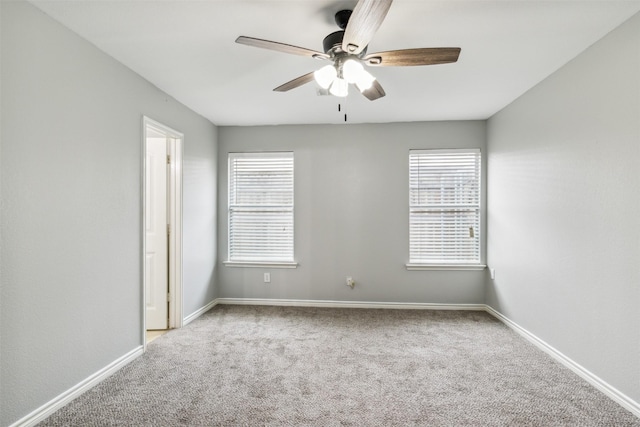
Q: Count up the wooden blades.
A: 5